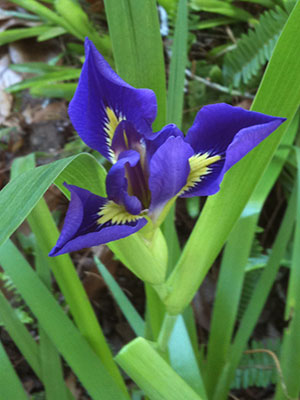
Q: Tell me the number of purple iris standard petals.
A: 3